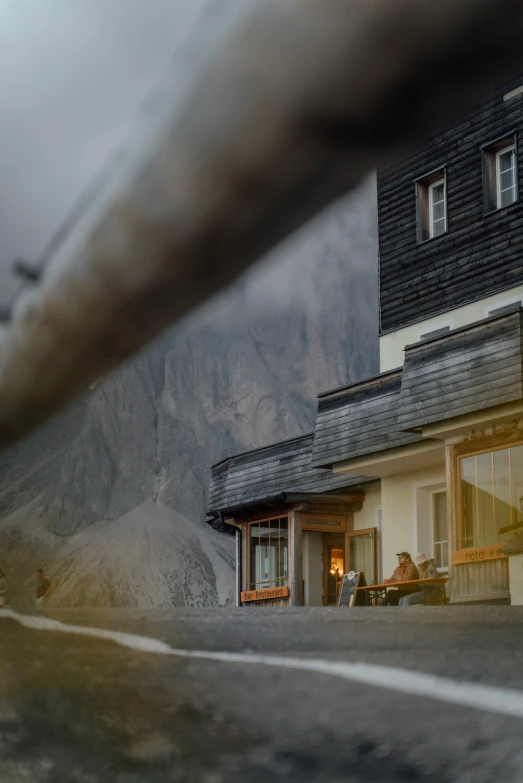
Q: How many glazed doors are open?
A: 1